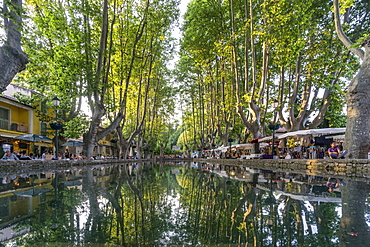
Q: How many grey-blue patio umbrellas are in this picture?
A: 2